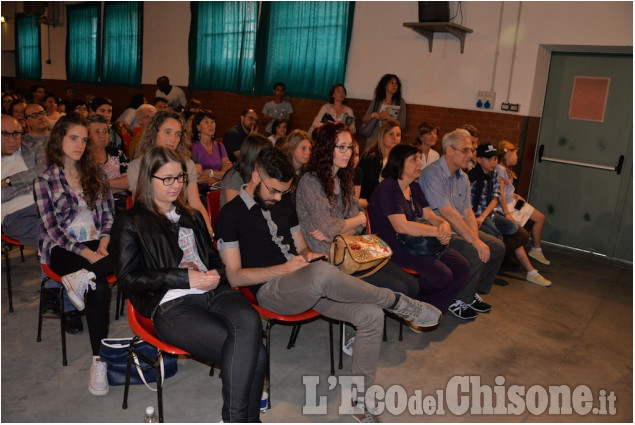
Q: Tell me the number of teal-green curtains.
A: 5